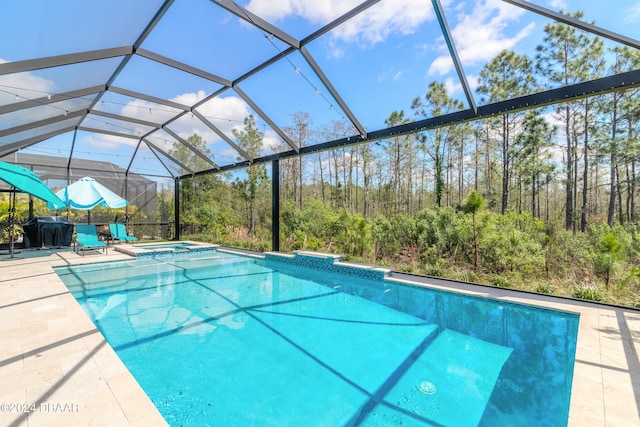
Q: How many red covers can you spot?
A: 0